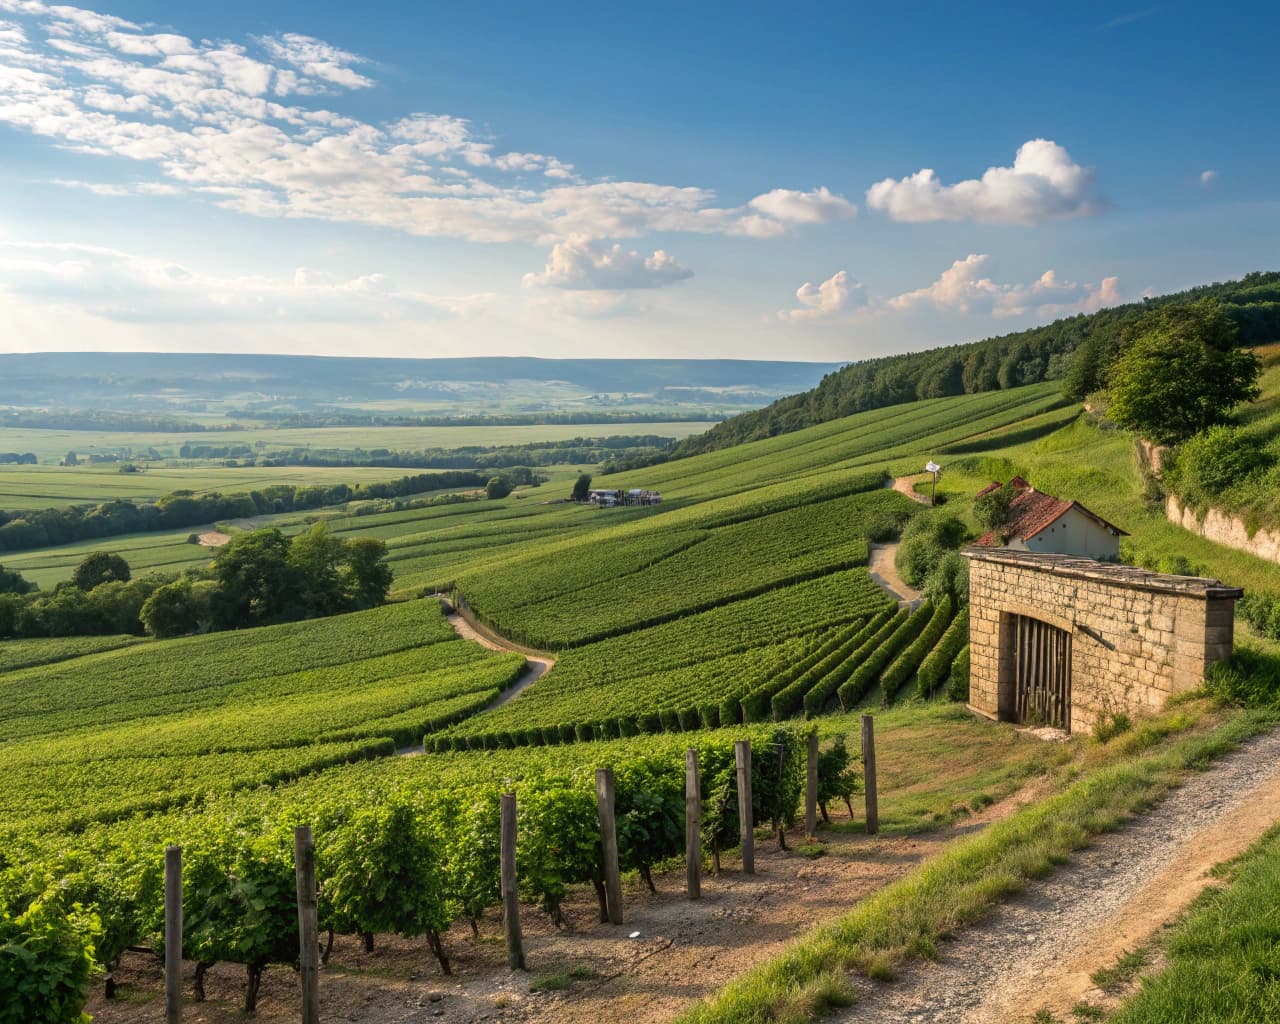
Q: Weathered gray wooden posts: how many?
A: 8